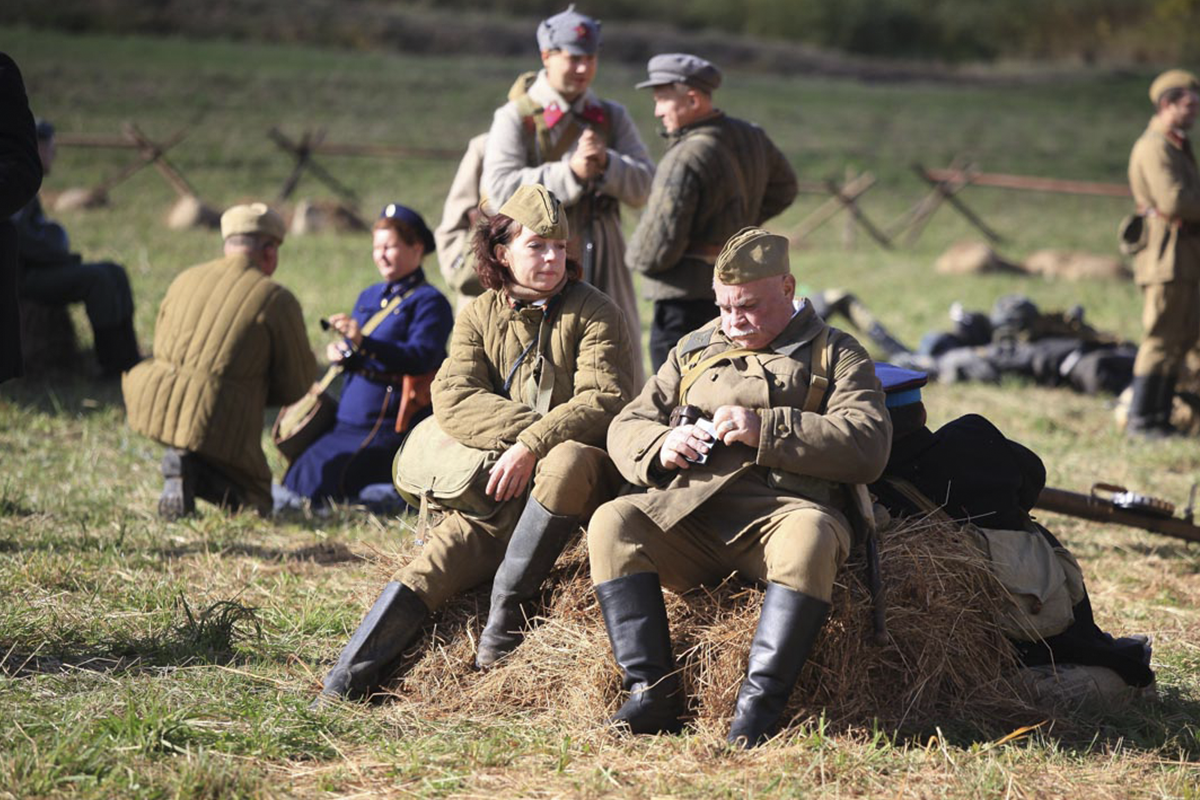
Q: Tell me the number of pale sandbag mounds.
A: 5